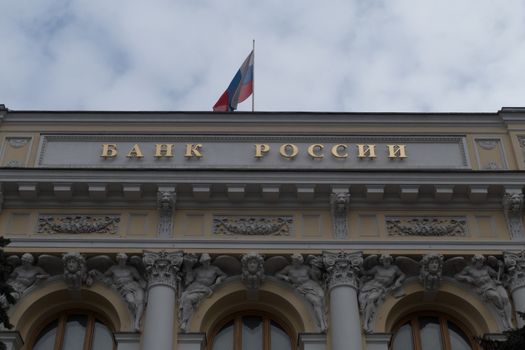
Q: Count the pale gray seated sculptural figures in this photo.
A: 6